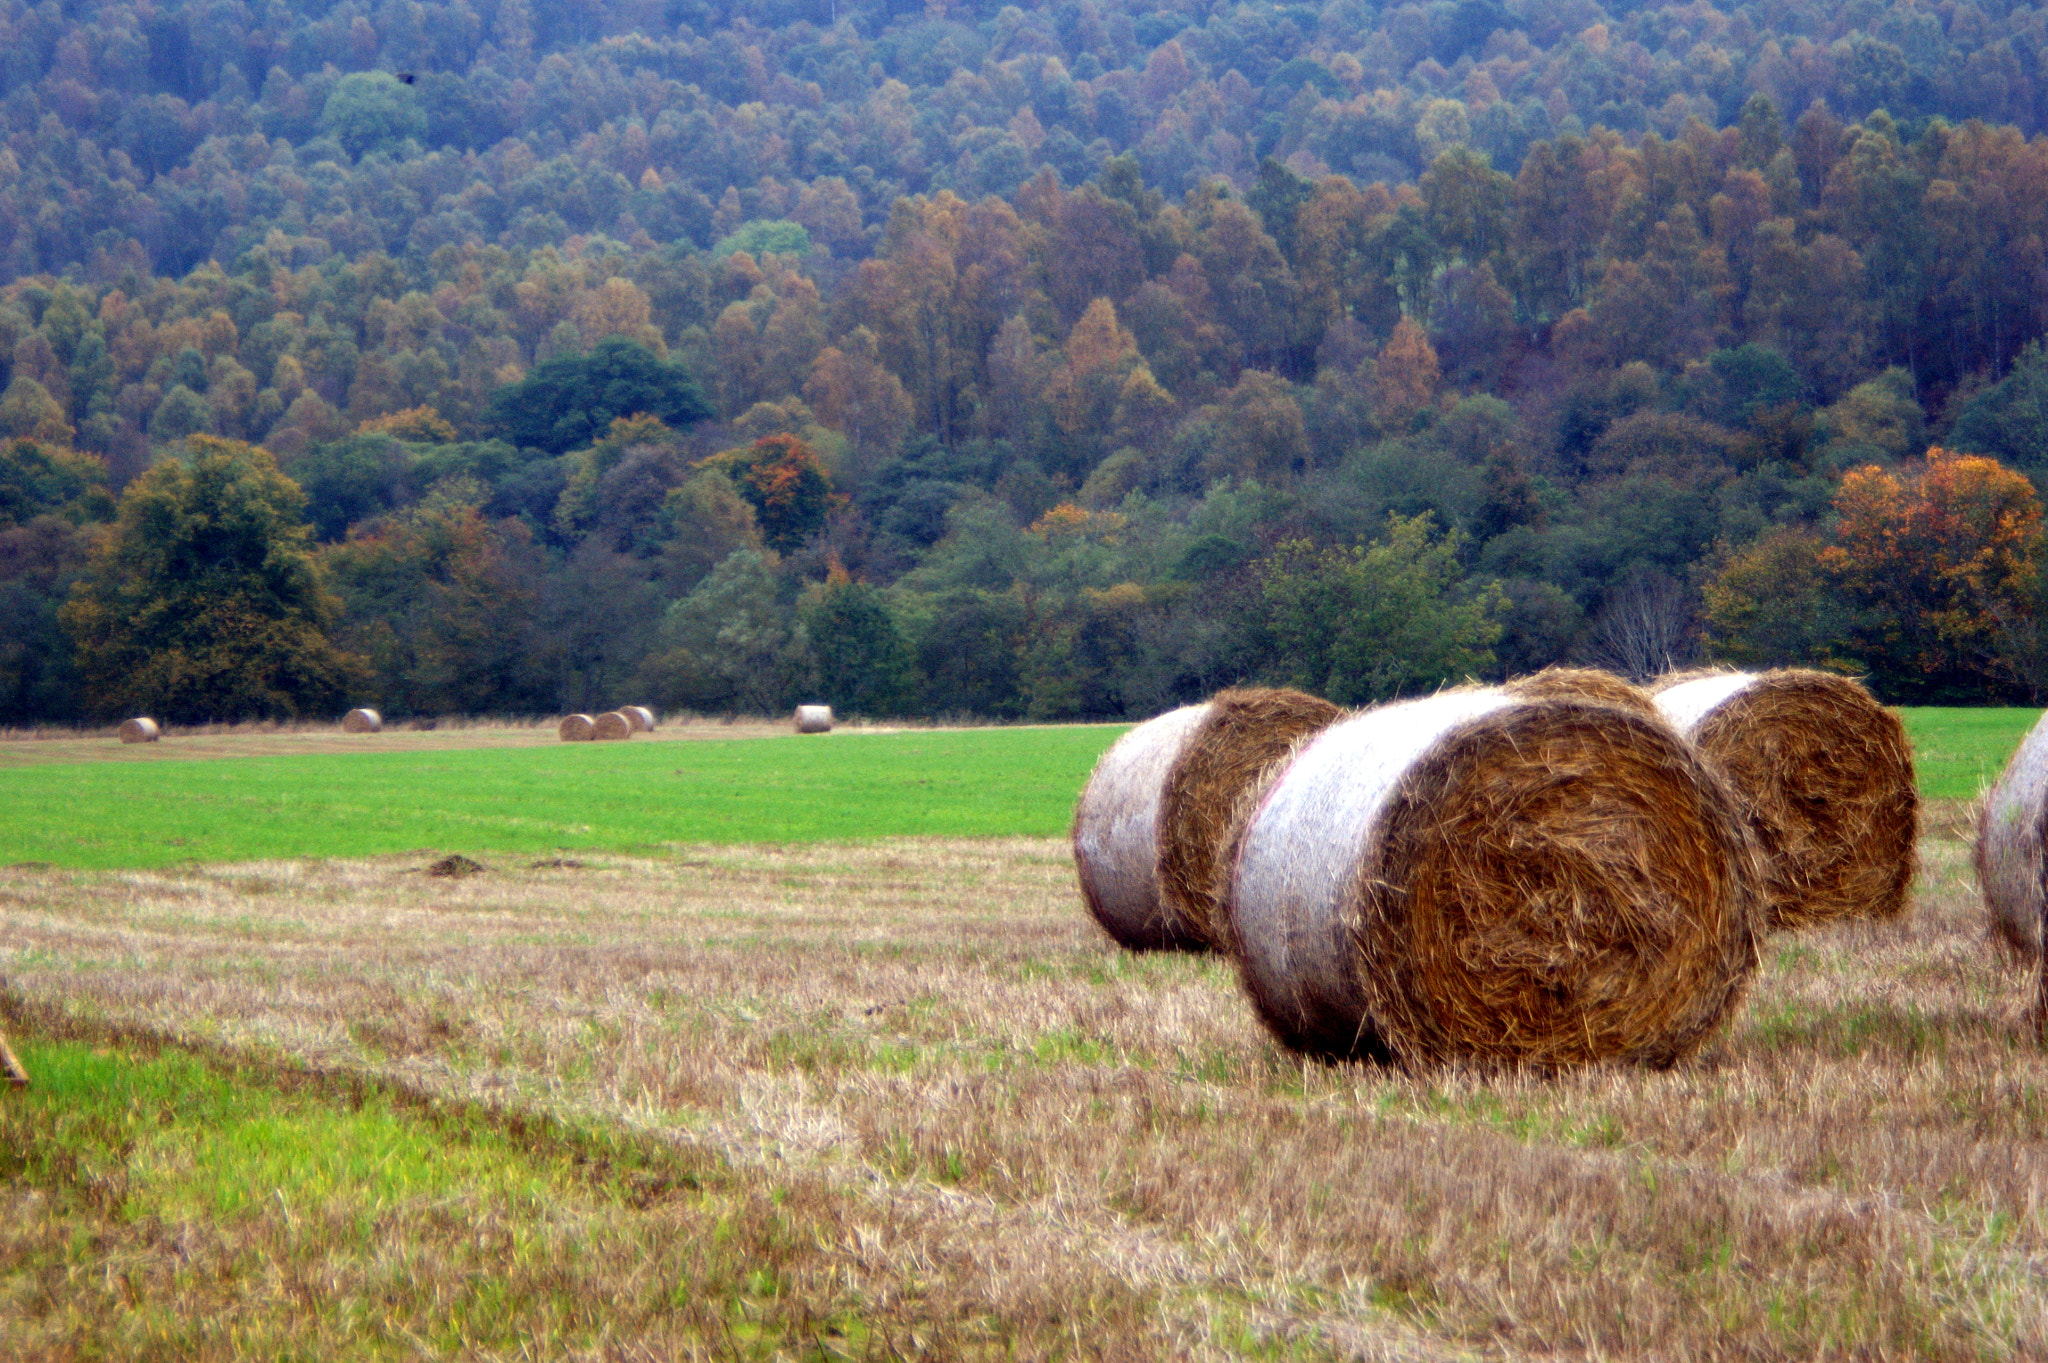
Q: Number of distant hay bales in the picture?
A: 6